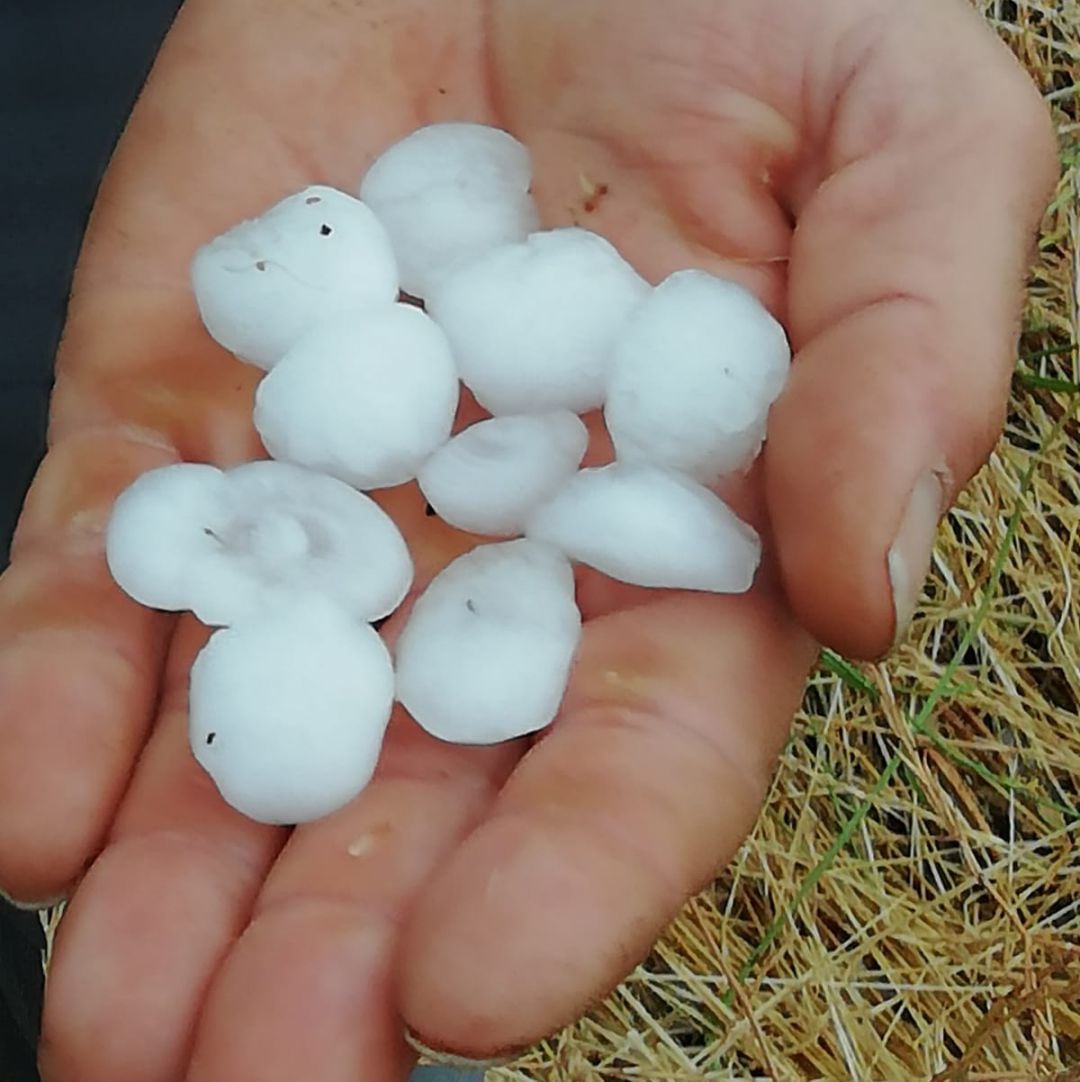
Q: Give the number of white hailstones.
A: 11